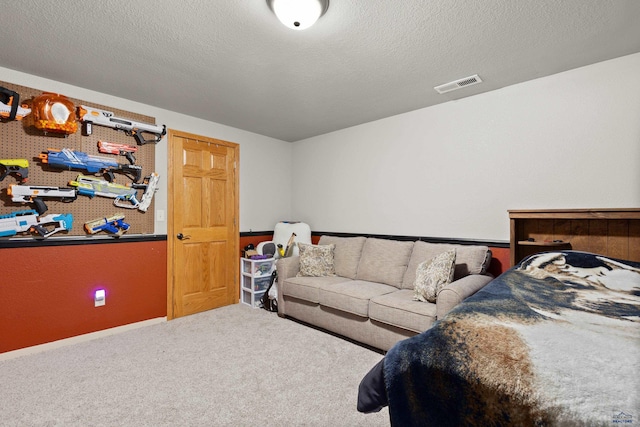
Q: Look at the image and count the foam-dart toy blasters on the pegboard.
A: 10